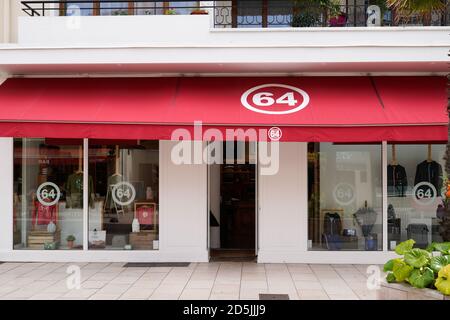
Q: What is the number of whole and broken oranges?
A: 0